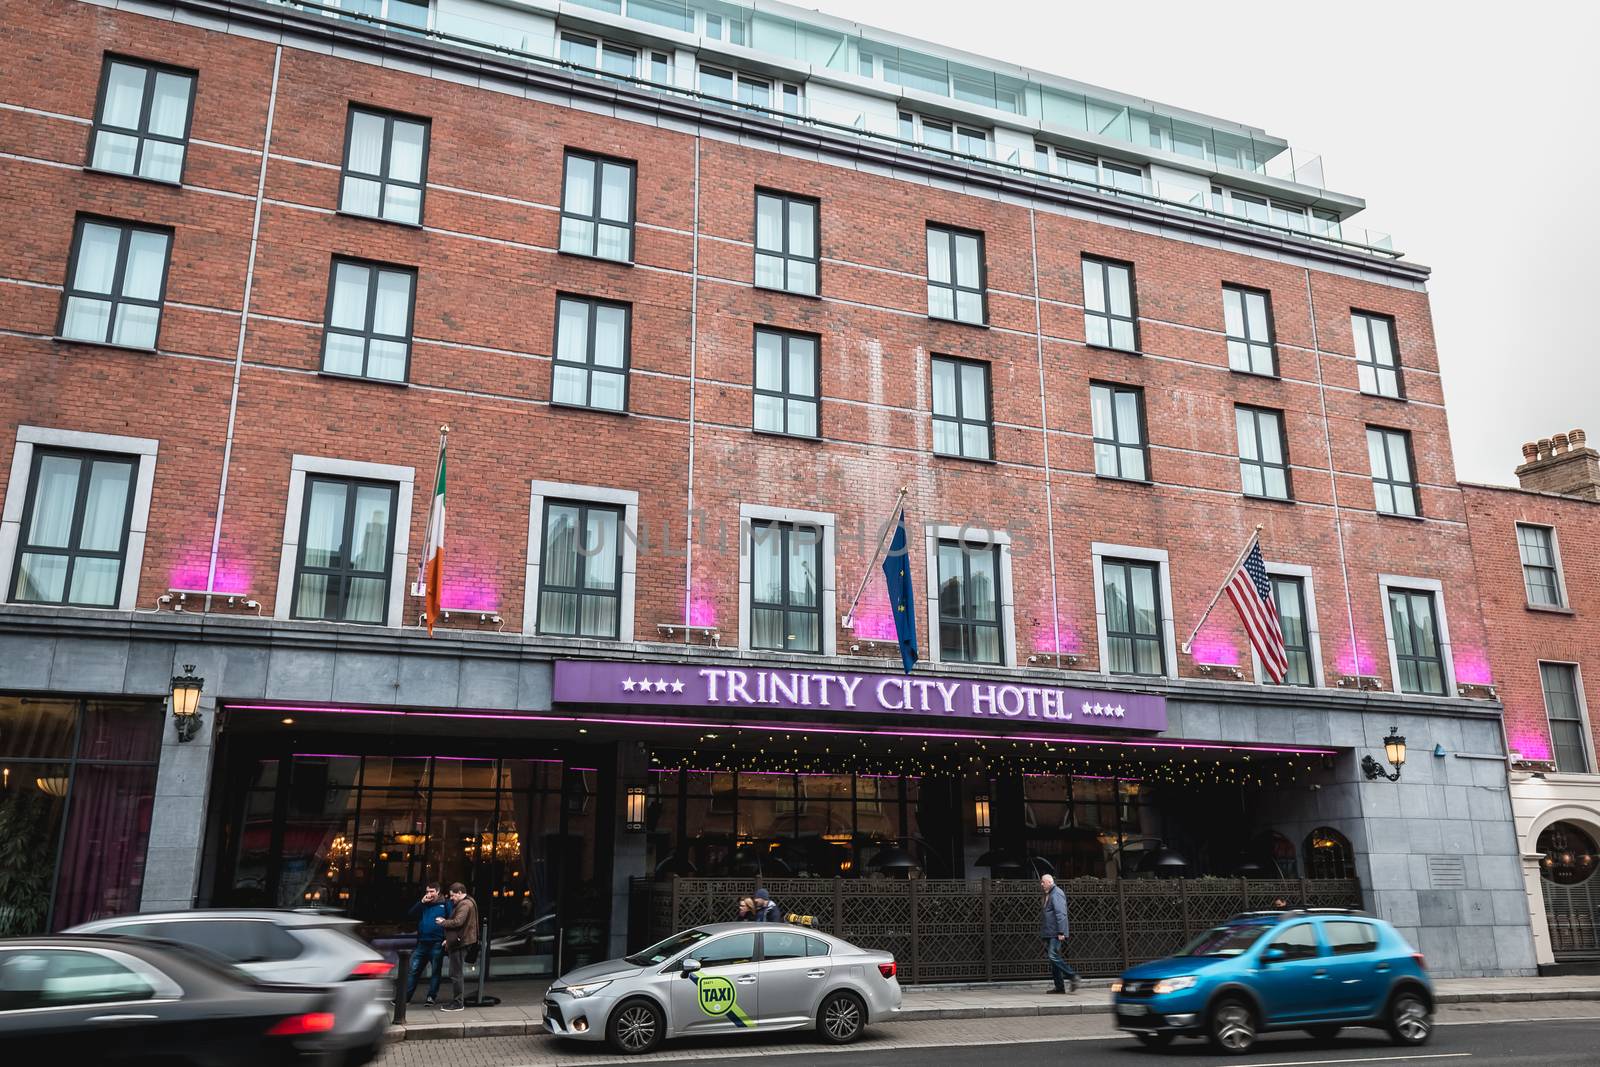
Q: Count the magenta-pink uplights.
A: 9